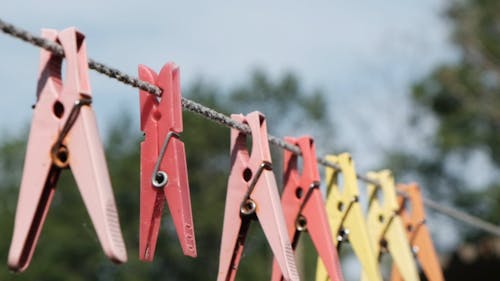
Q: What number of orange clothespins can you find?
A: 1